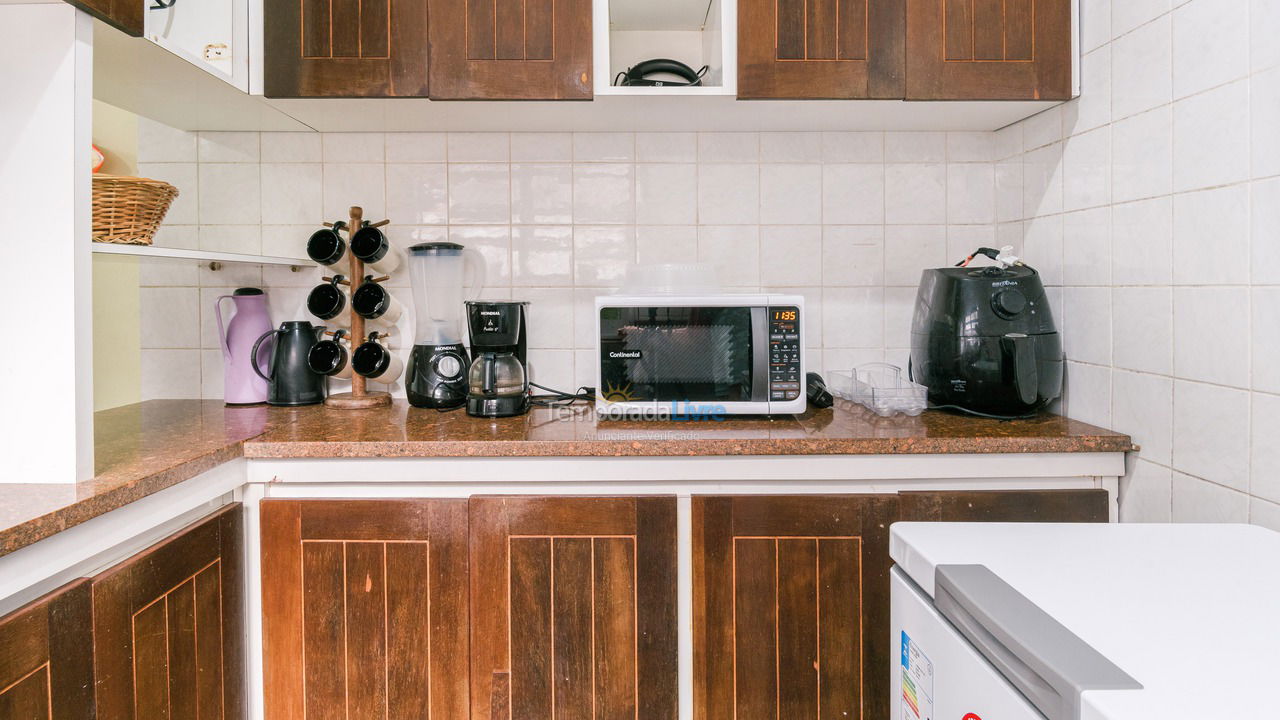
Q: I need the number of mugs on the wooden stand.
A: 6